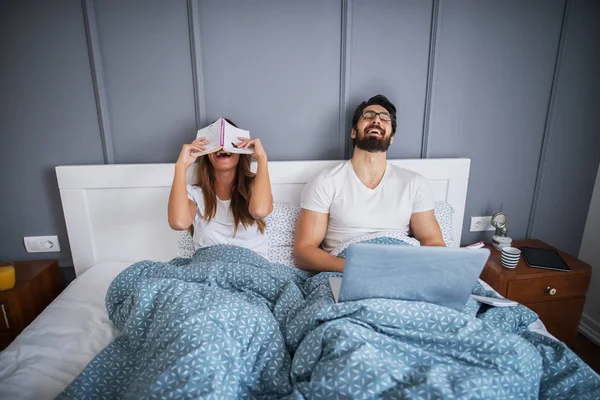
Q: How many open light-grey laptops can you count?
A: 1